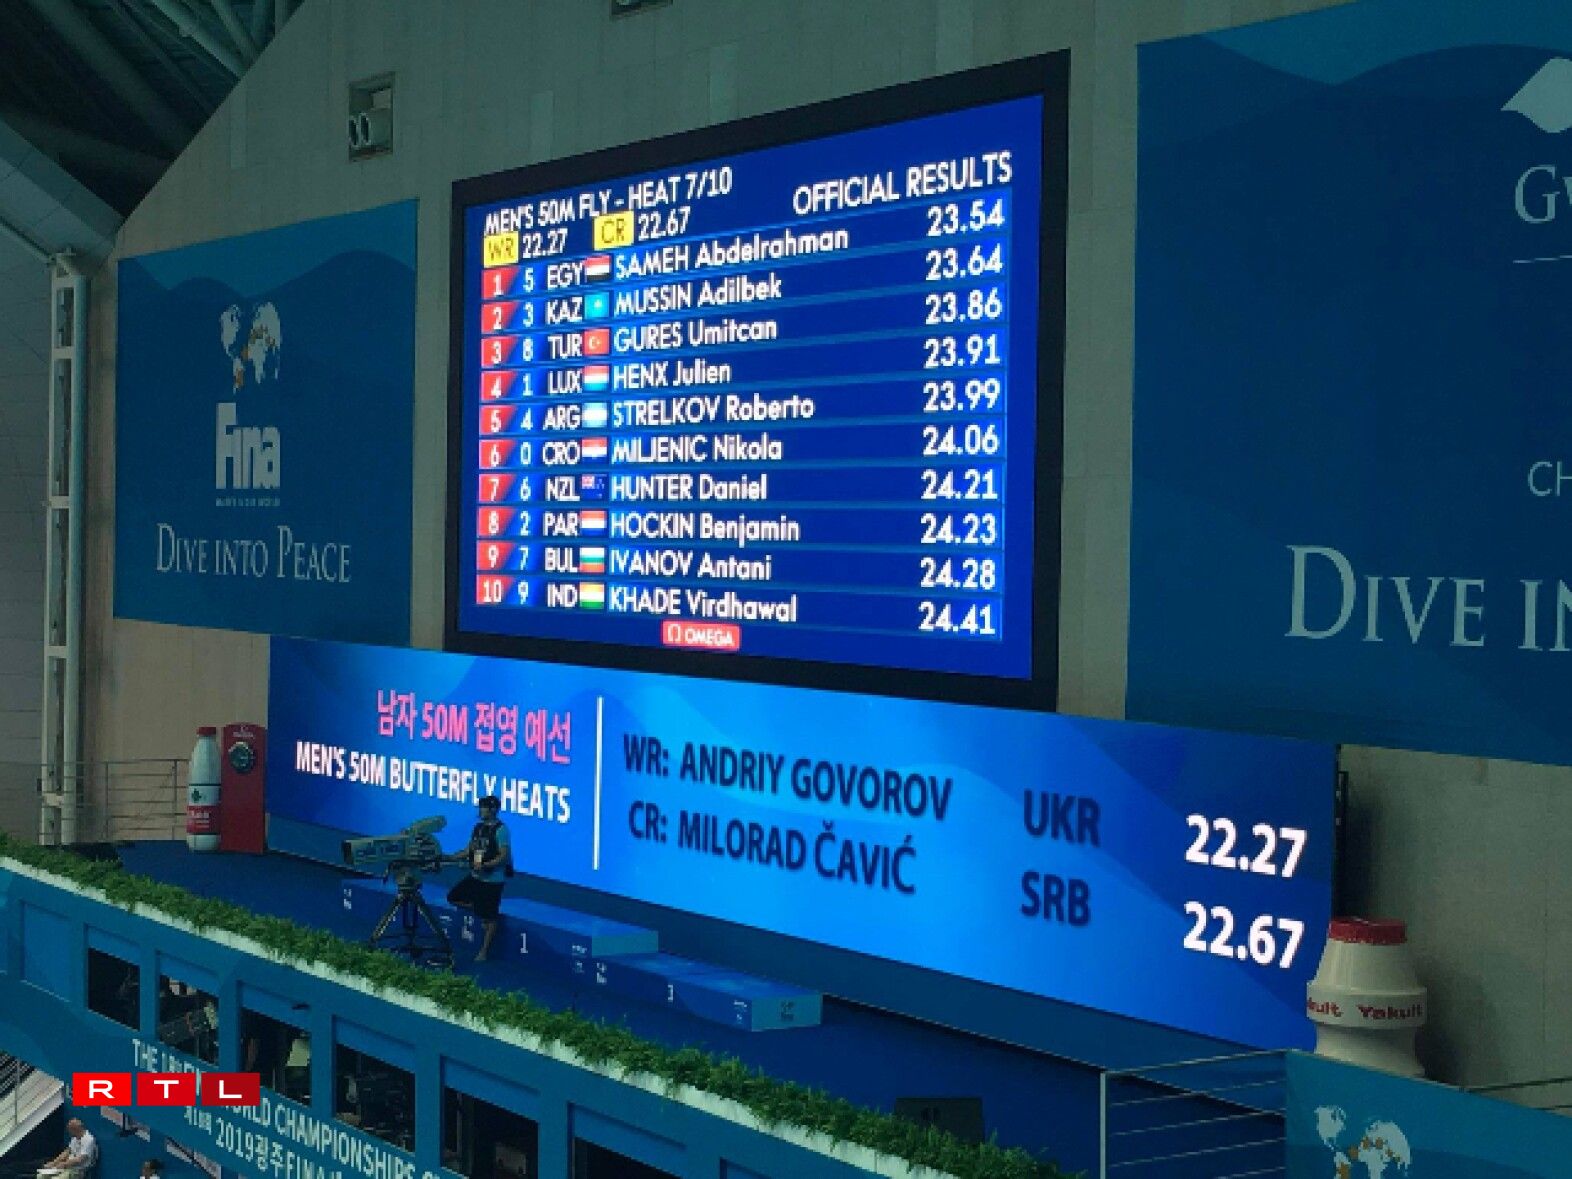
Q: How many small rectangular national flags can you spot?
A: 10